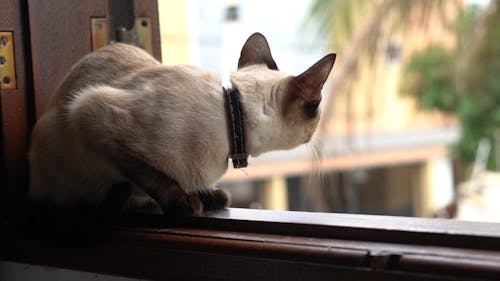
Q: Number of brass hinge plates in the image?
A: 3